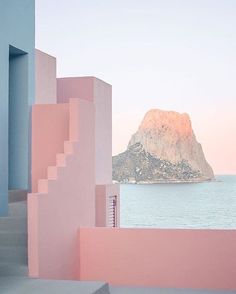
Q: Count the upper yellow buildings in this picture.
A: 0